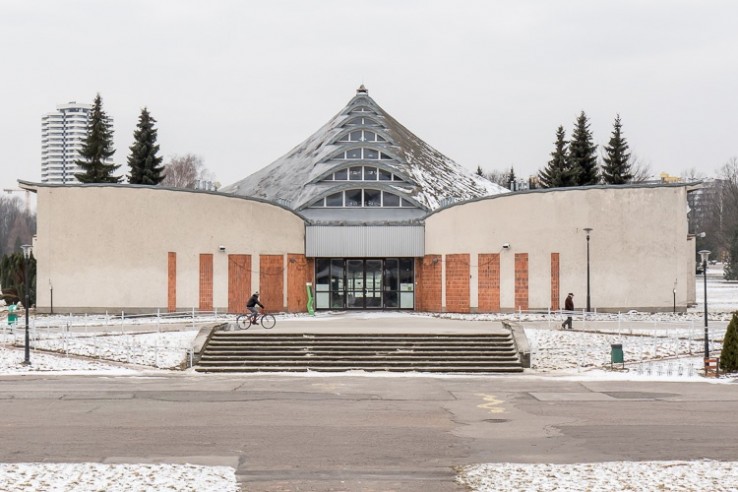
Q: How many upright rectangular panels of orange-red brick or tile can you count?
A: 10